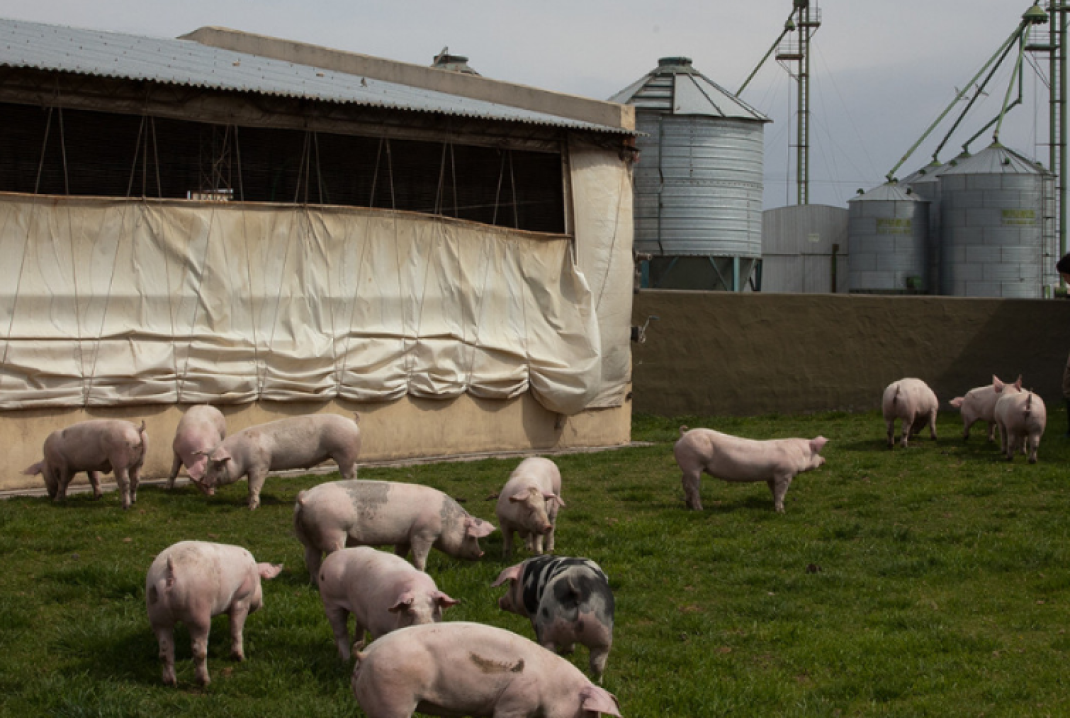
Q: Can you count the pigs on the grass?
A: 13